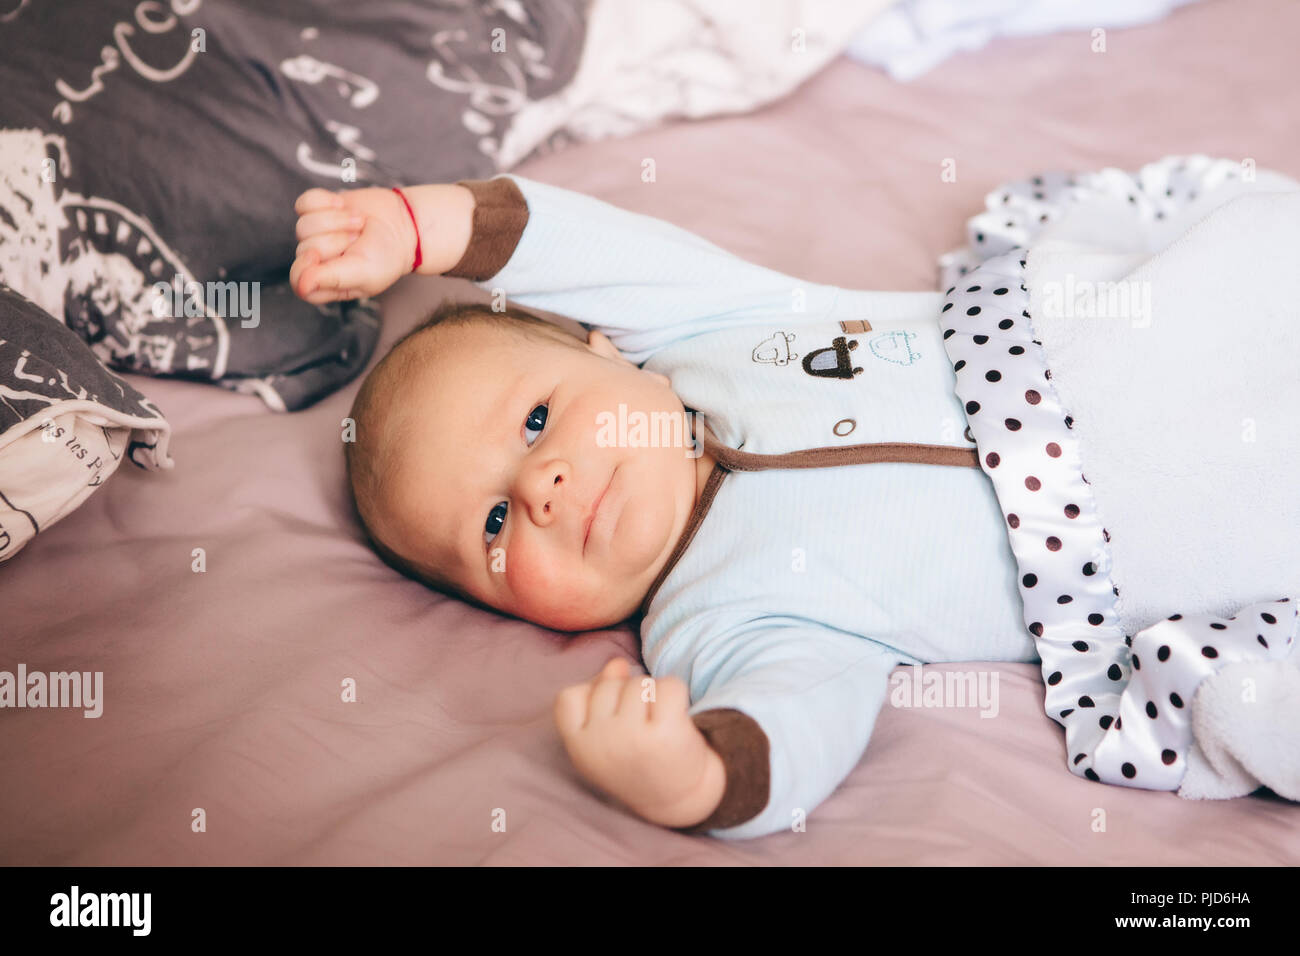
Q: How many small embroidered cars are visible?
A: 3